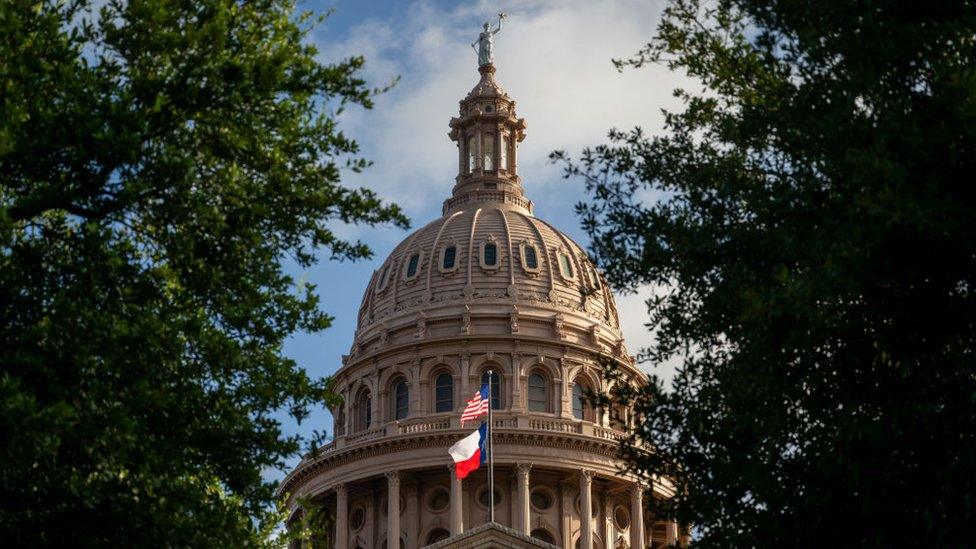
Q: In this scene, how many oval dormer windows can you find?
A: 7